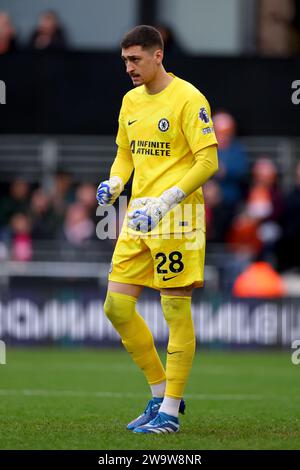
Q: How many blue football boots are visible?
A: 2